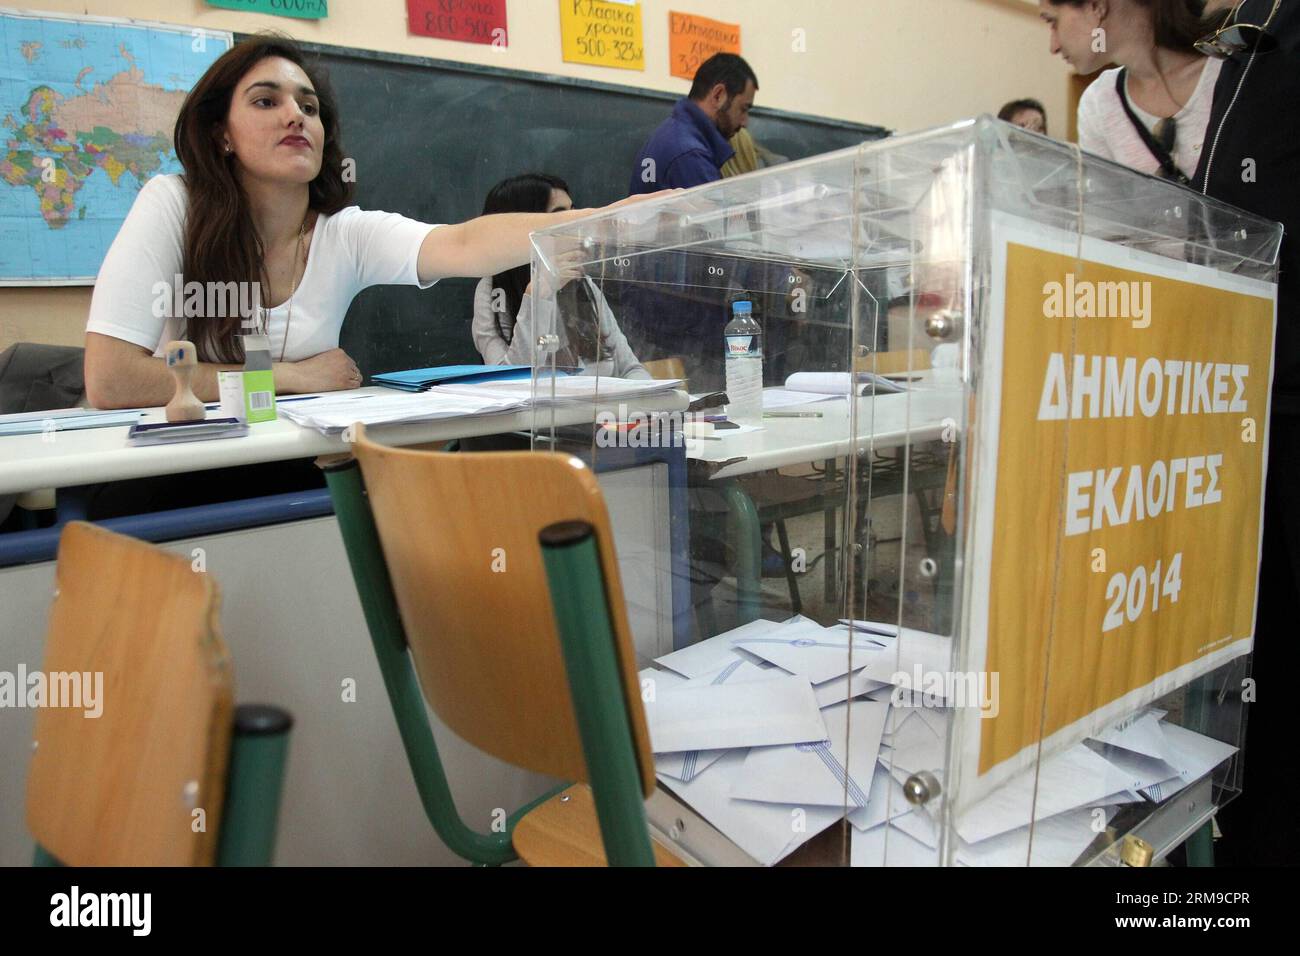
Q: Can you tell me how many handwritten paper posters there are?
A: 4